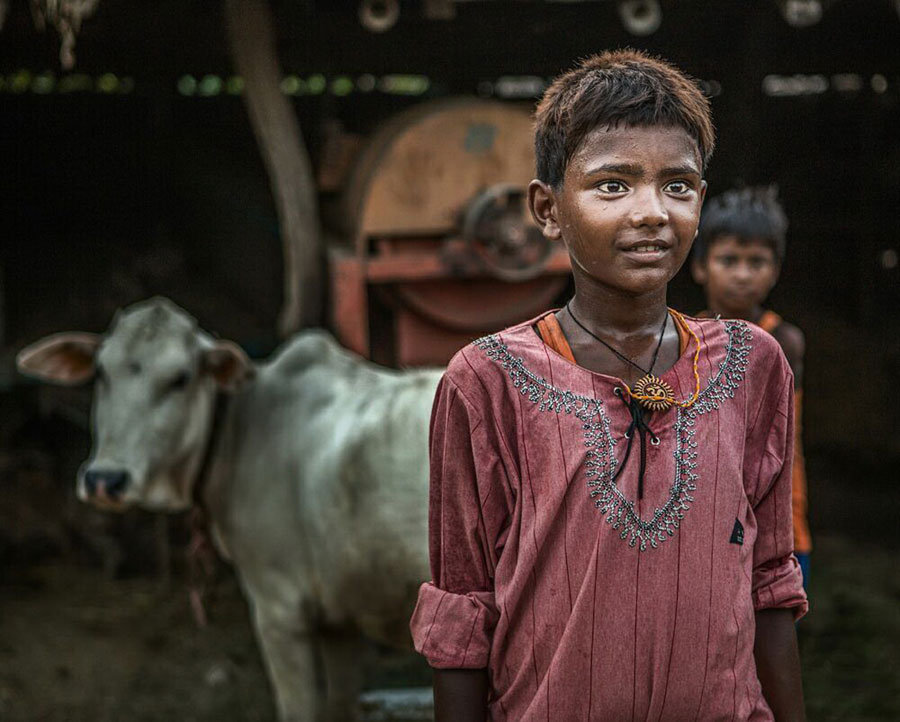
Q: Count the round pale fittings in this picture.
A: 3